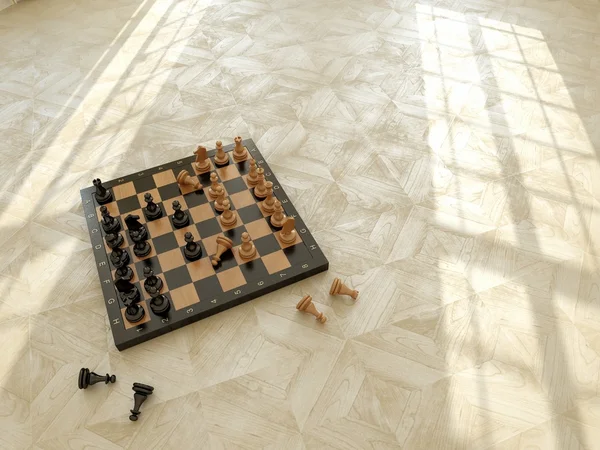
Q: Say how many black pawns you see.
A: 8